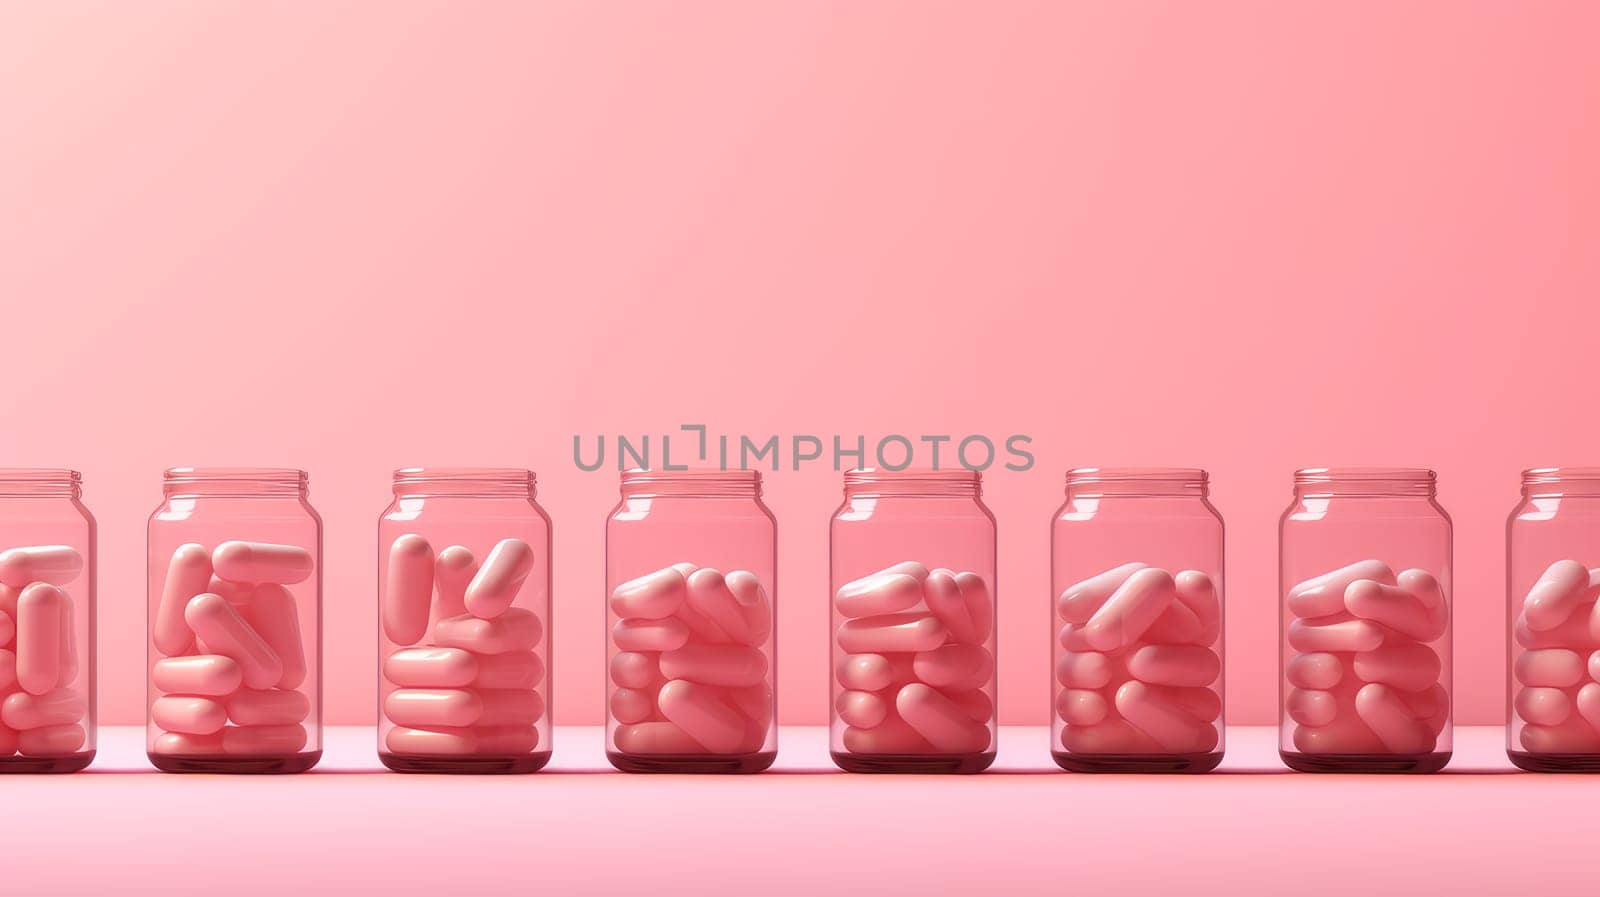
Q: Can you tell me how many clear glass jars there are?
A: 8